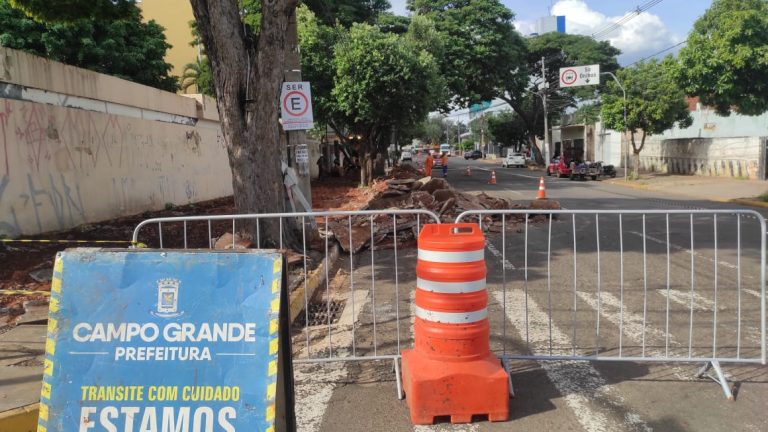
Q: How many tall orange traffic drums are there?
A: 1